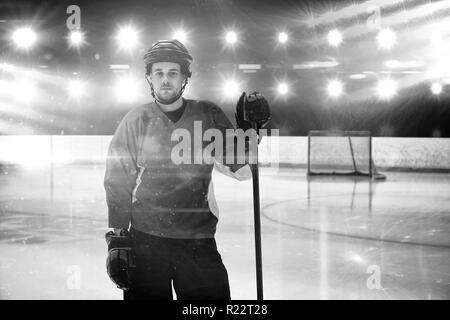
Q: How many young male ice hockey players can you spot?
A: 1